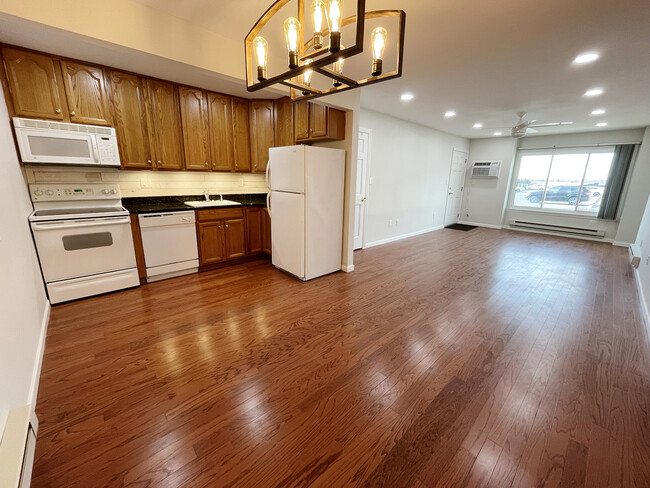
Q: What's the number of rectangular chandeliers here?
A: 1